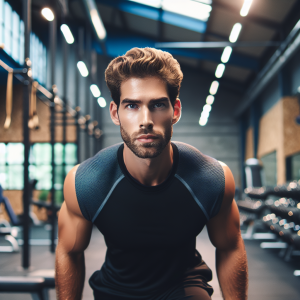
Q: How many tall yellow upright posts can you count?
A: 0